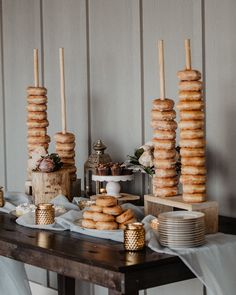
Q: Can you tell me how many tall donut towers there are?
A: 4